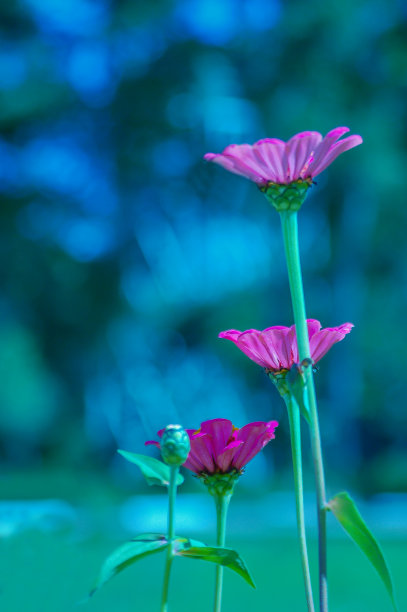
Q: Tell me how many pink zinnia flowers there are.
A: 3